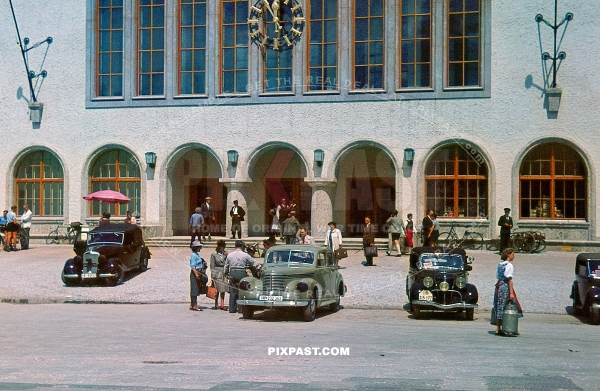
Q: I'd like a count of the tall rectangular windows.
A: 9